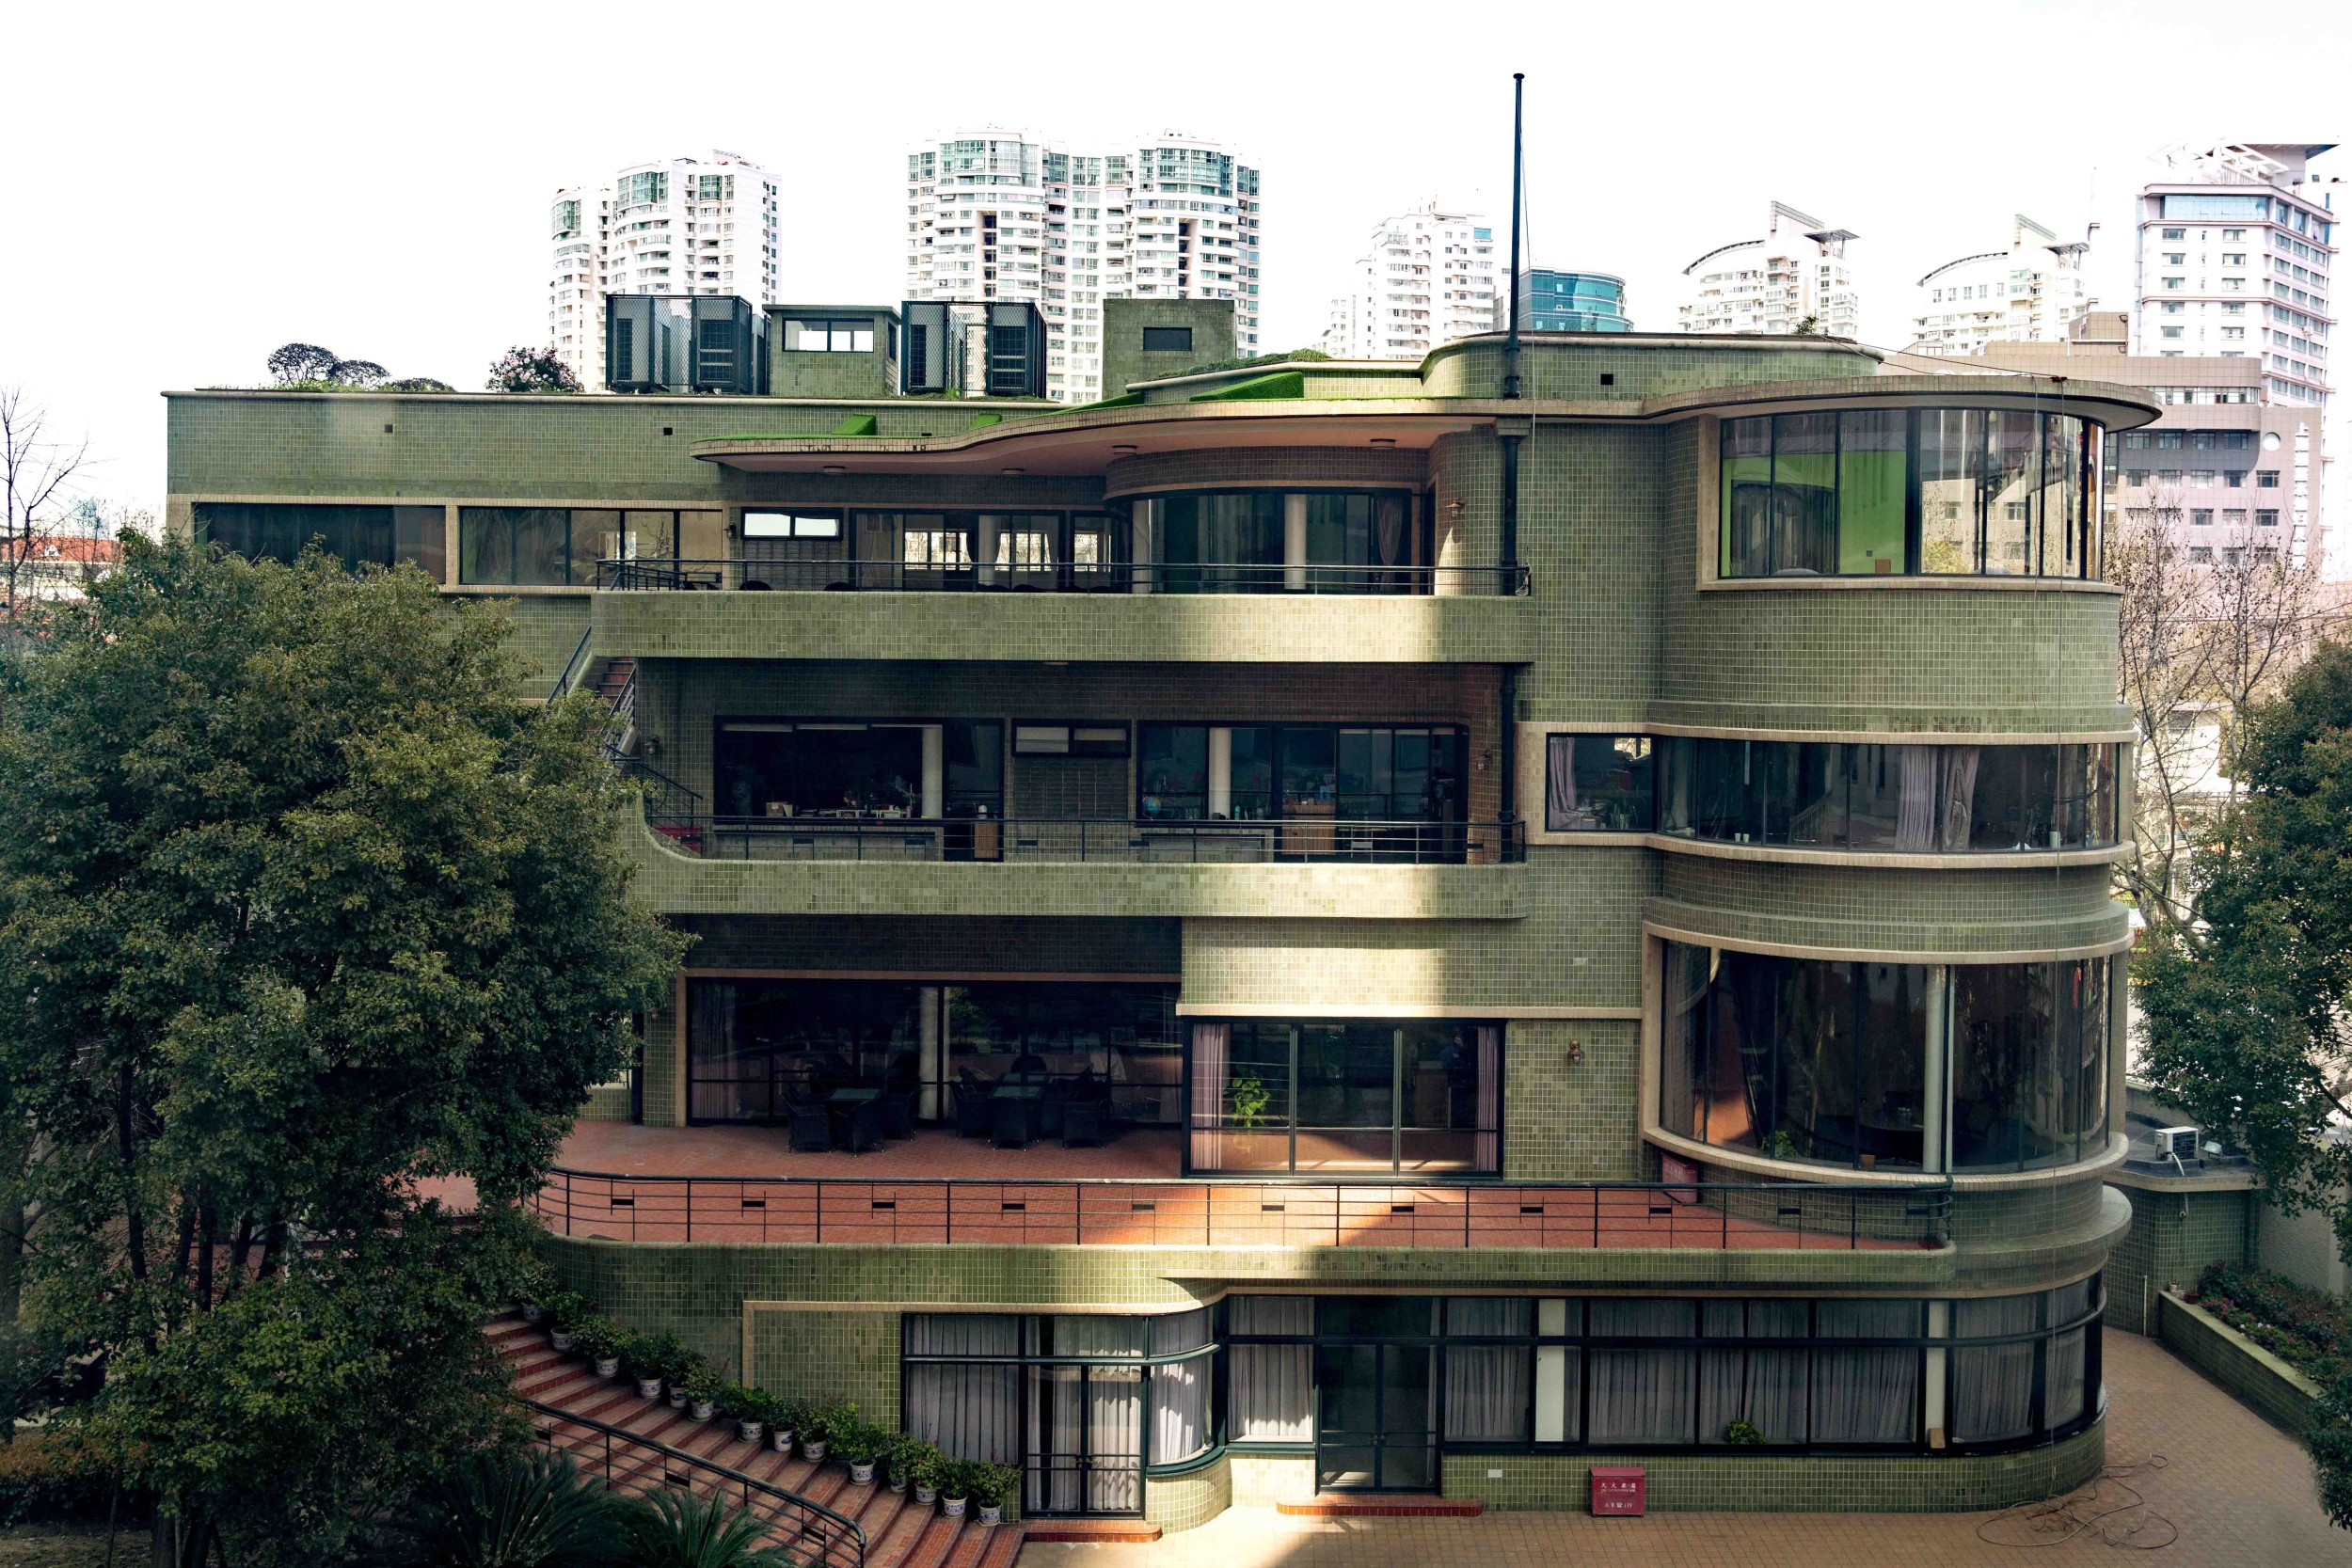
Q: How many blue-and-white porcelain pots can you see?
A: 14